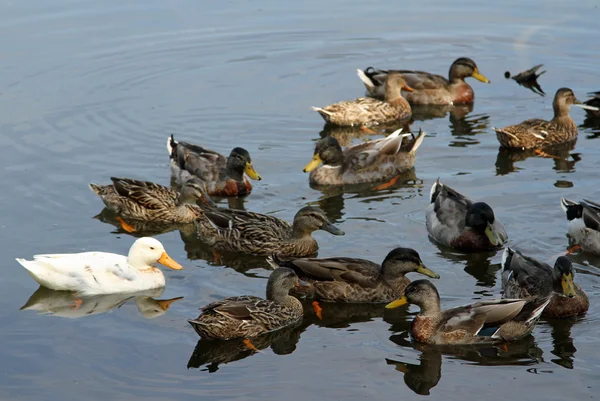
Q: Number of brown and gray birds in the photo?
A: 13